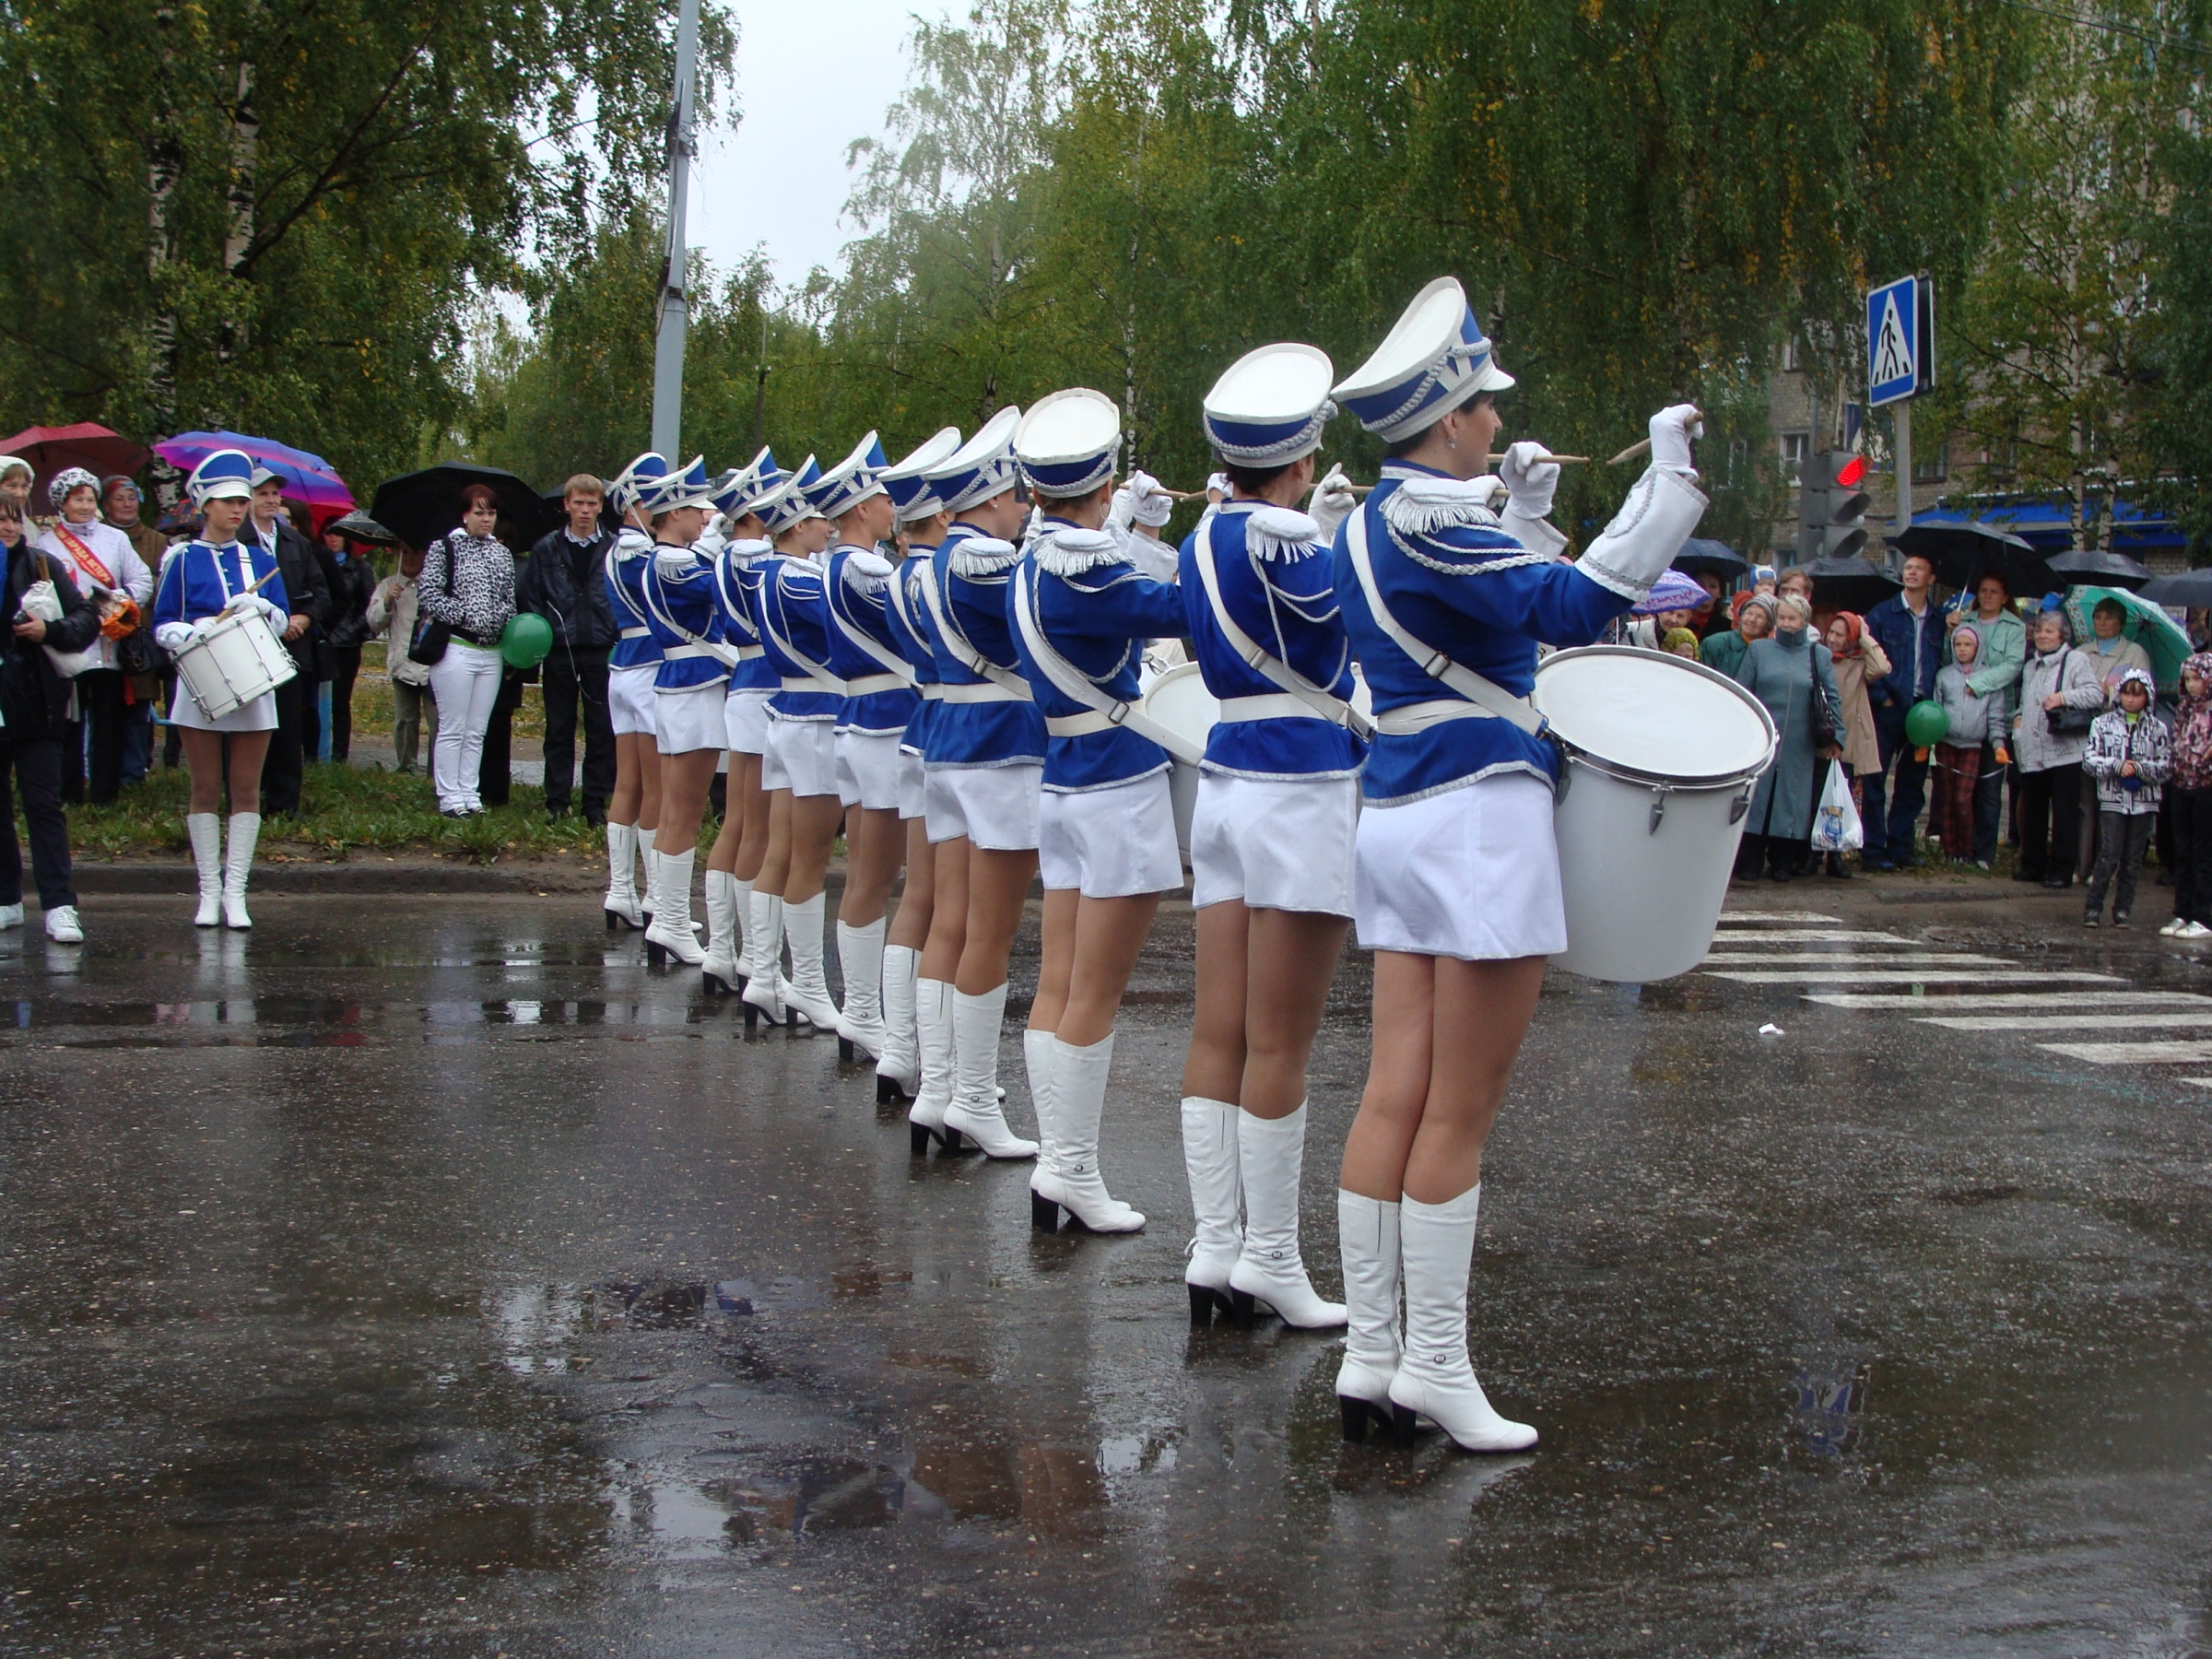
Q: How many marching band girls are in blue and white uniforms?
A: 11